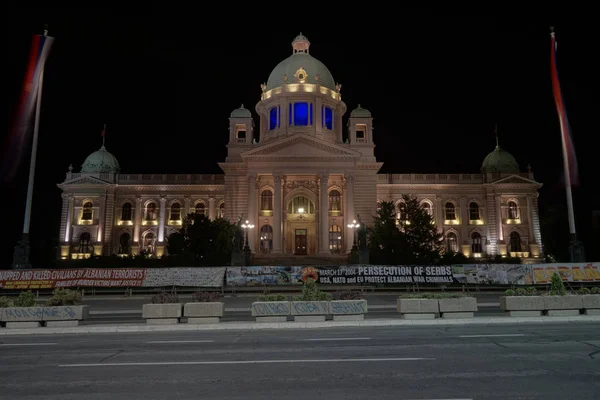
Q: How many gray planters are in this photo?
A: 12